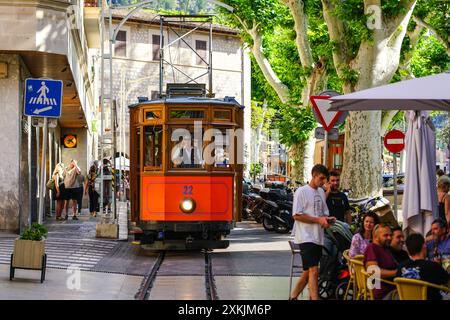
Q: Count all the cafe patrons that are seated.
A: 5